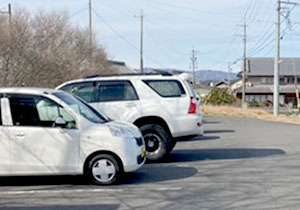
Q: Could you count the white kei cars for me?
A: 1